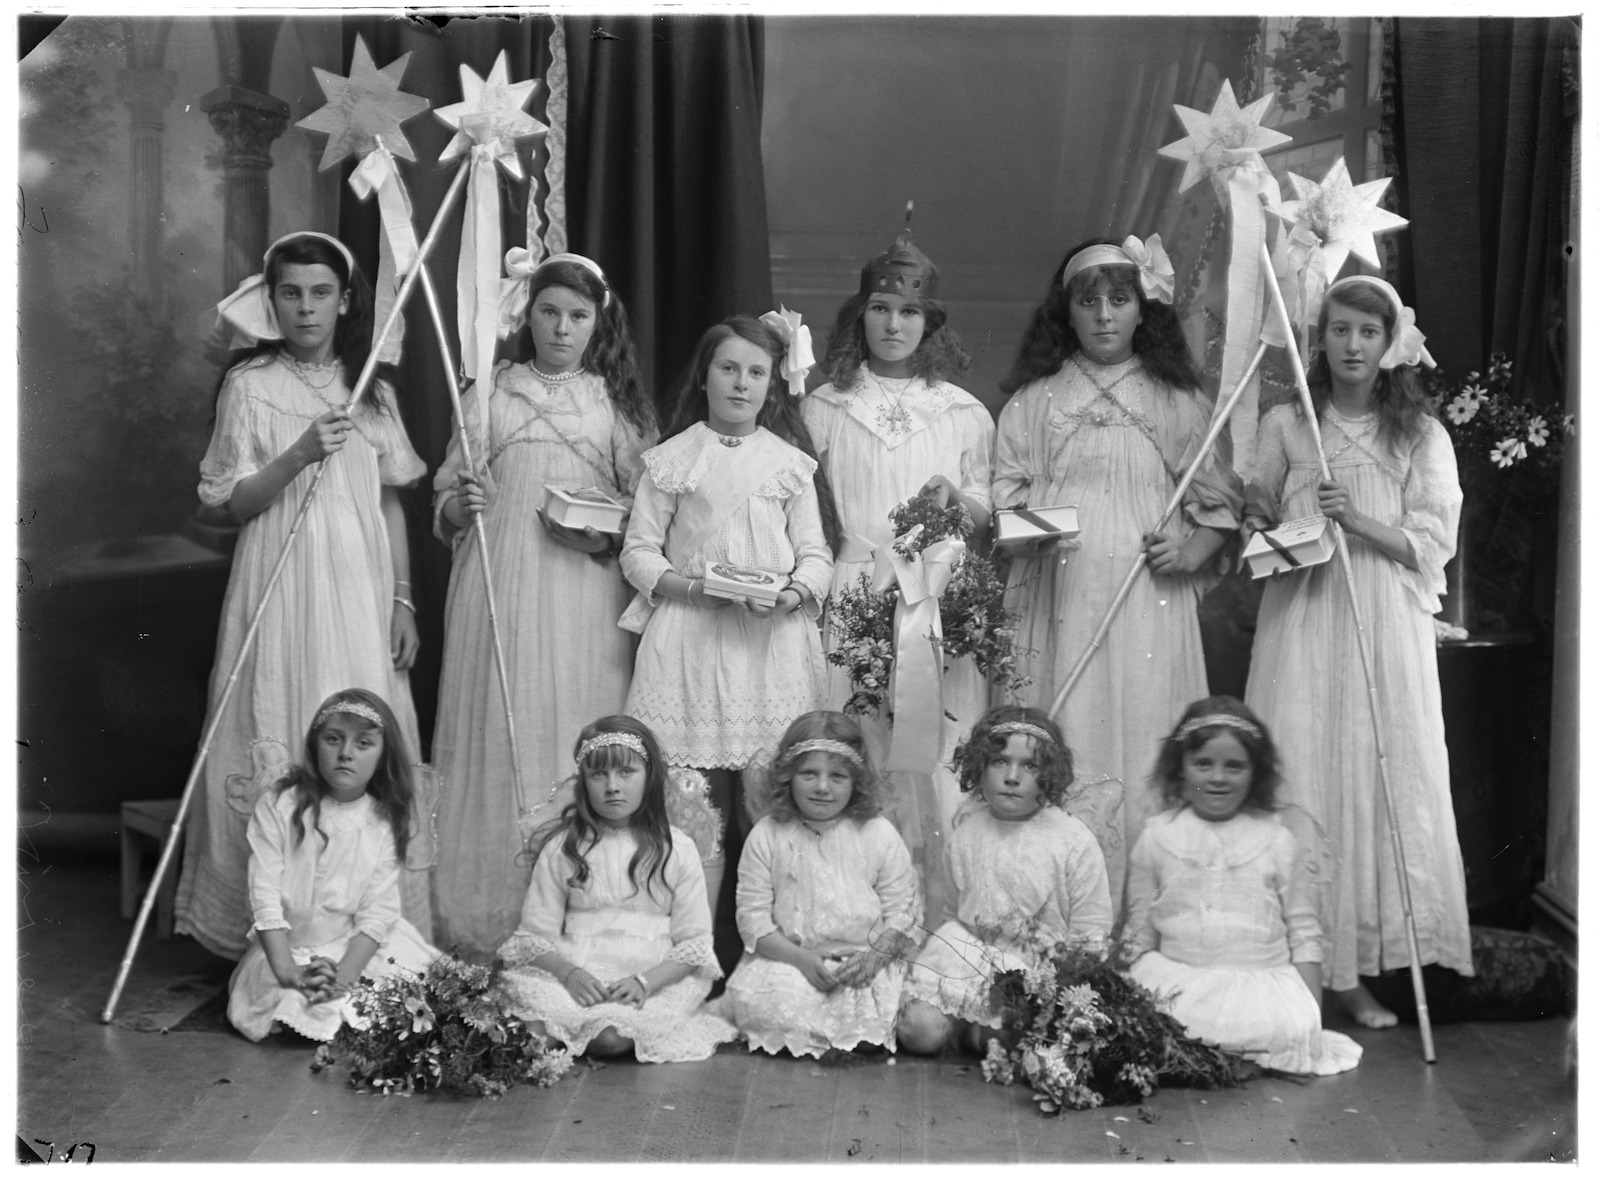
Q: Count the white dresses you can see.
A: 11